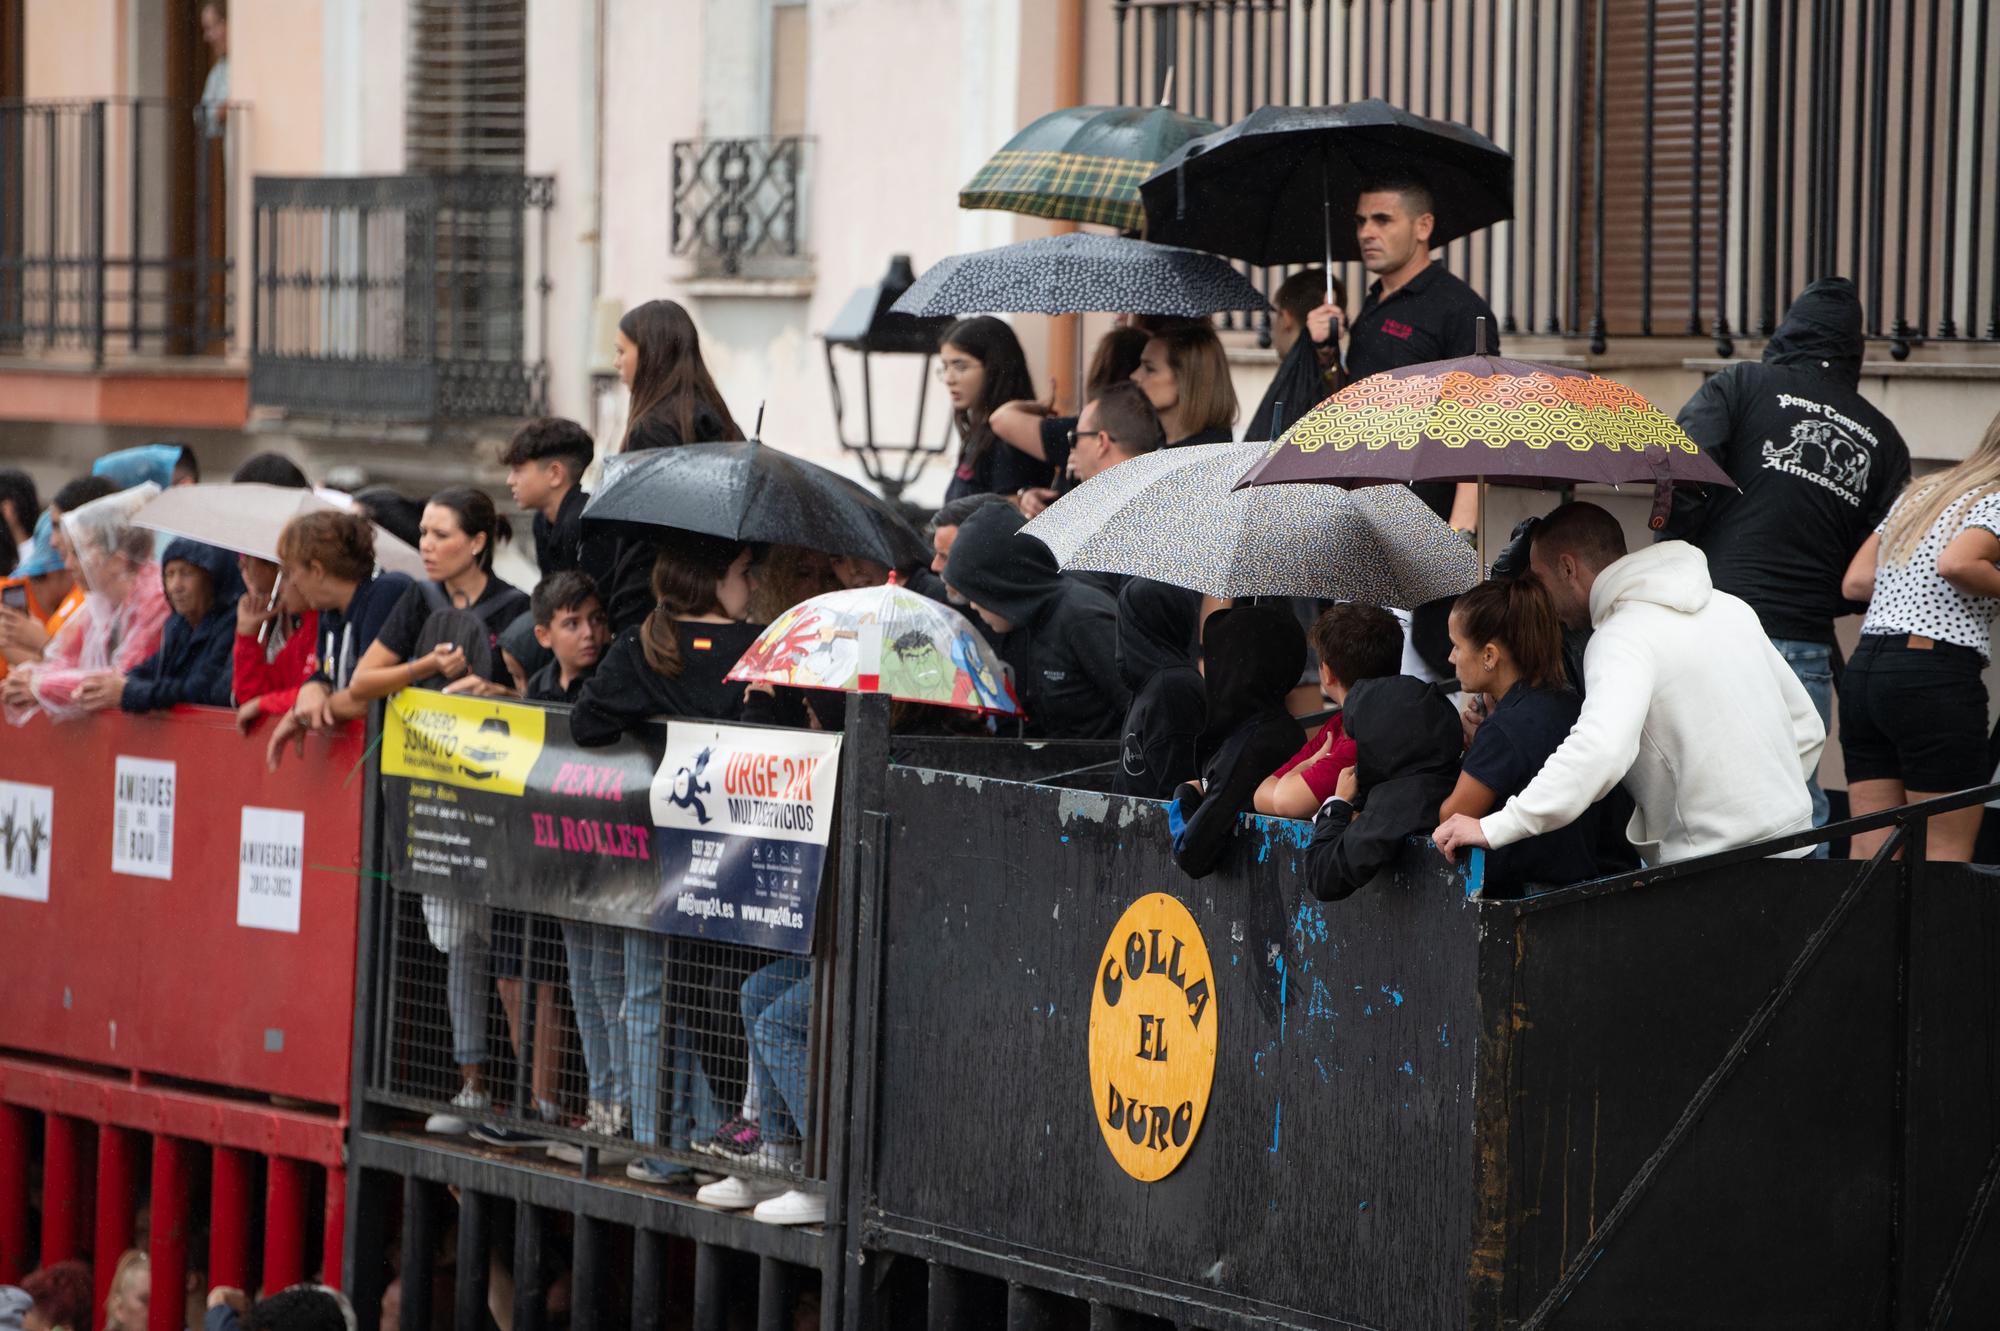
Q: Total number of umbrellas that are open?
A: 8